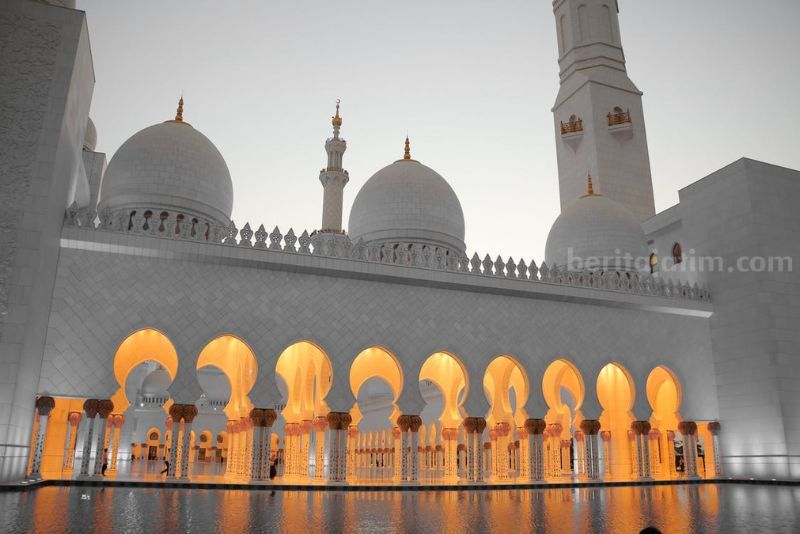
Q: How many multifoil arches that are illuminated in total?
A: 9